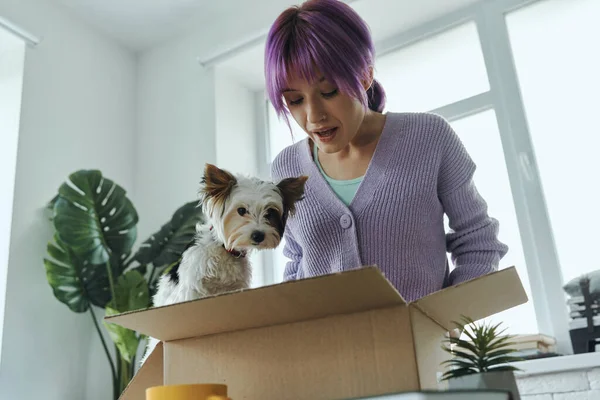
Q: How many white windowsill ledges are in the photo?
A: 1